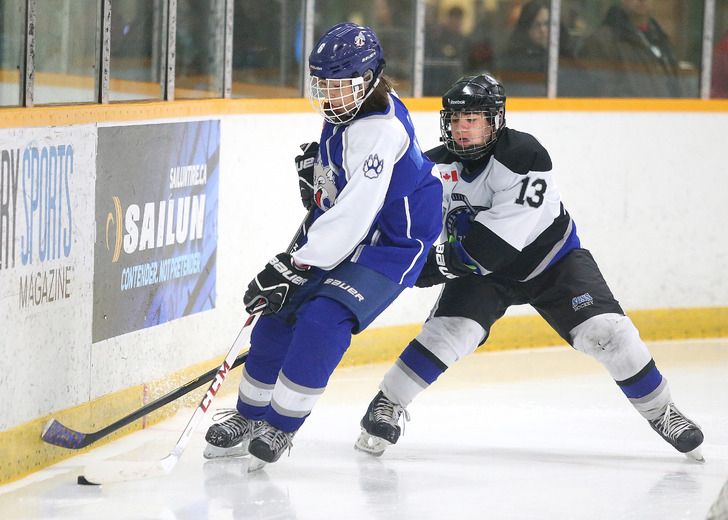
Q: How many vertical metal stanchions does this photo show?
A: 8